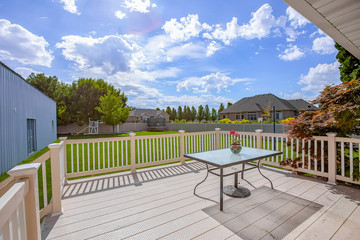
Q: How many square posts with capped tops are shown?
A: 8